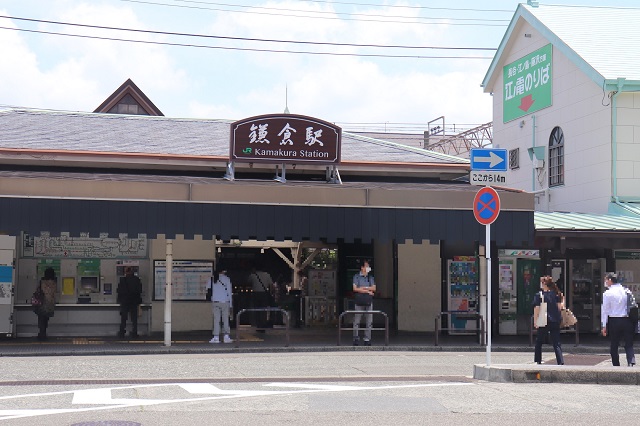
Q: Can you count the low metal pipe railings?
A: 4